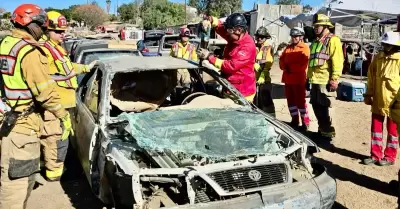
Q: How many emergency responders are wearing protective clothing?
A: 8